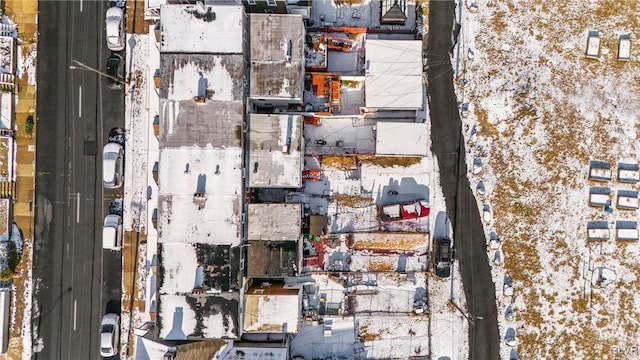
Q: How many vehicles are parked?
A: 7